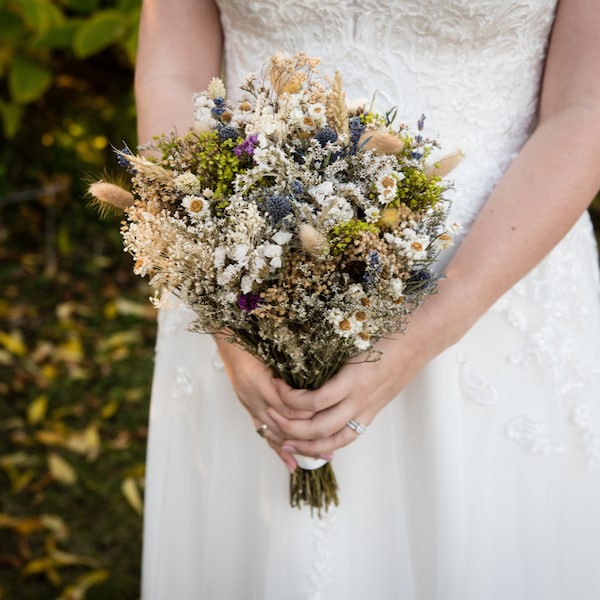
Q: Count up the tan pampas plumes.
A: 4